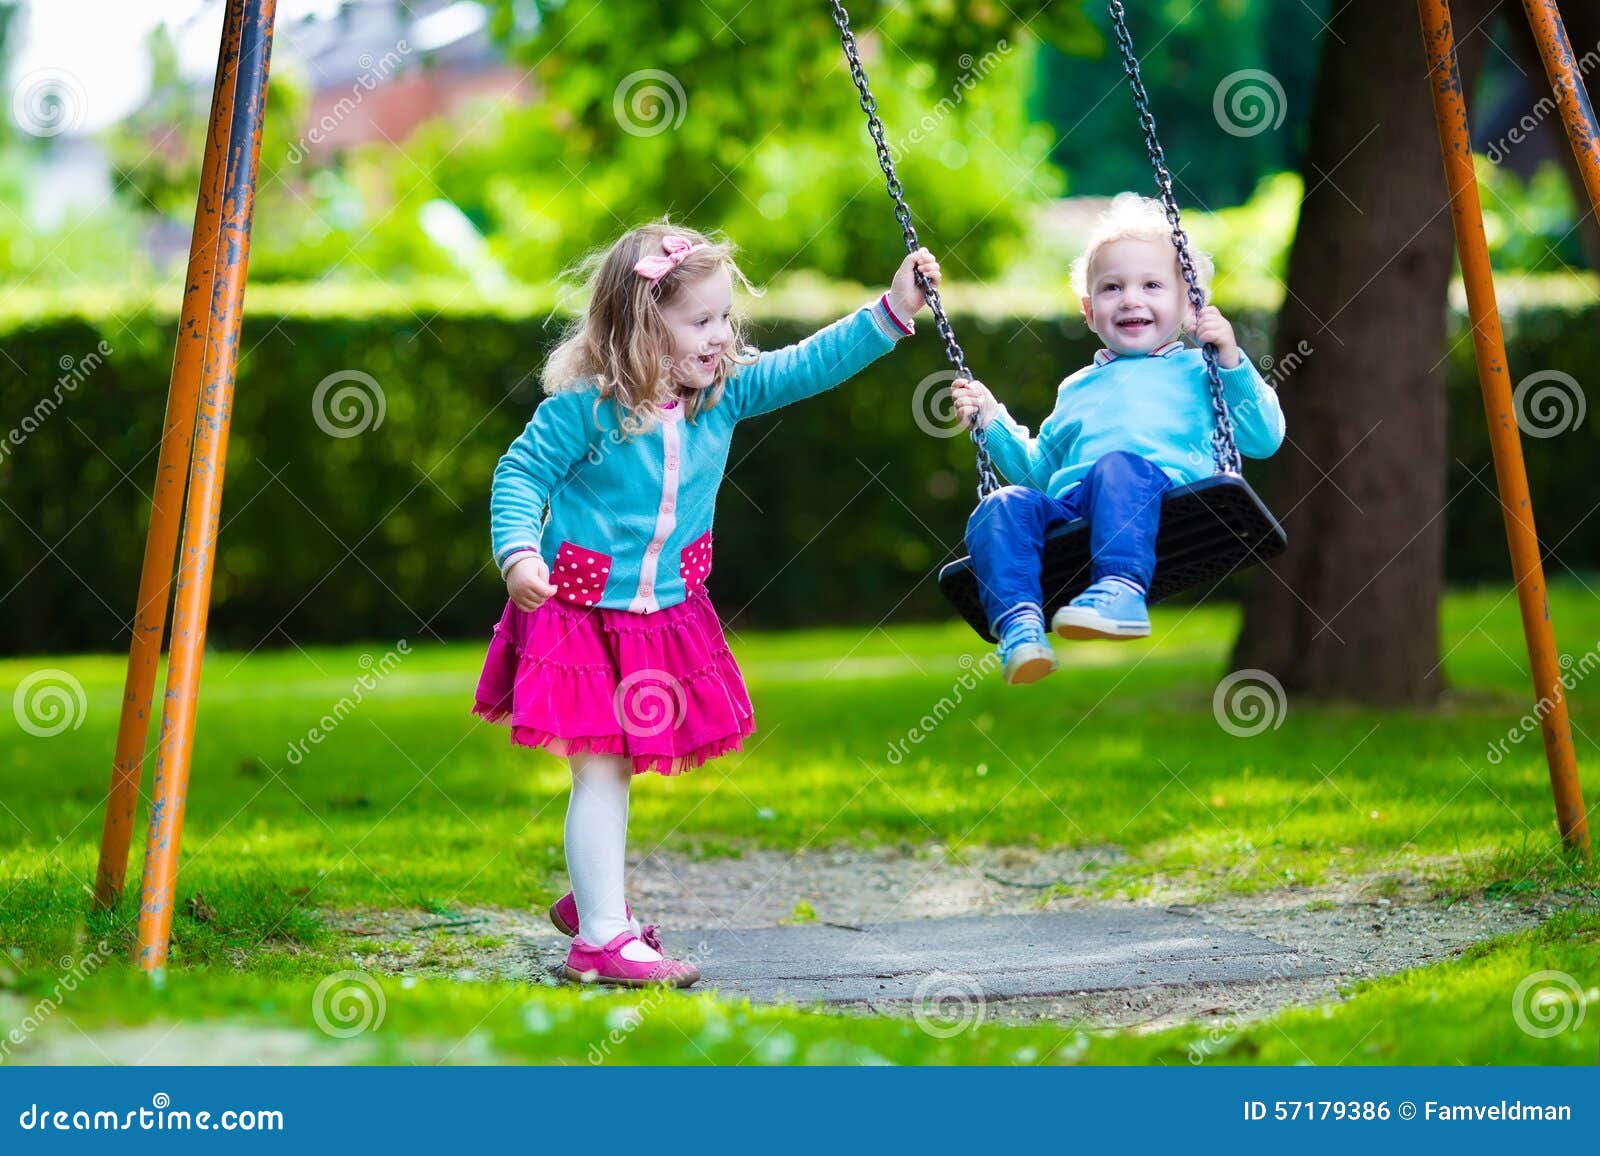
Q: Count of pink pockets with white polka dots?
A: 2